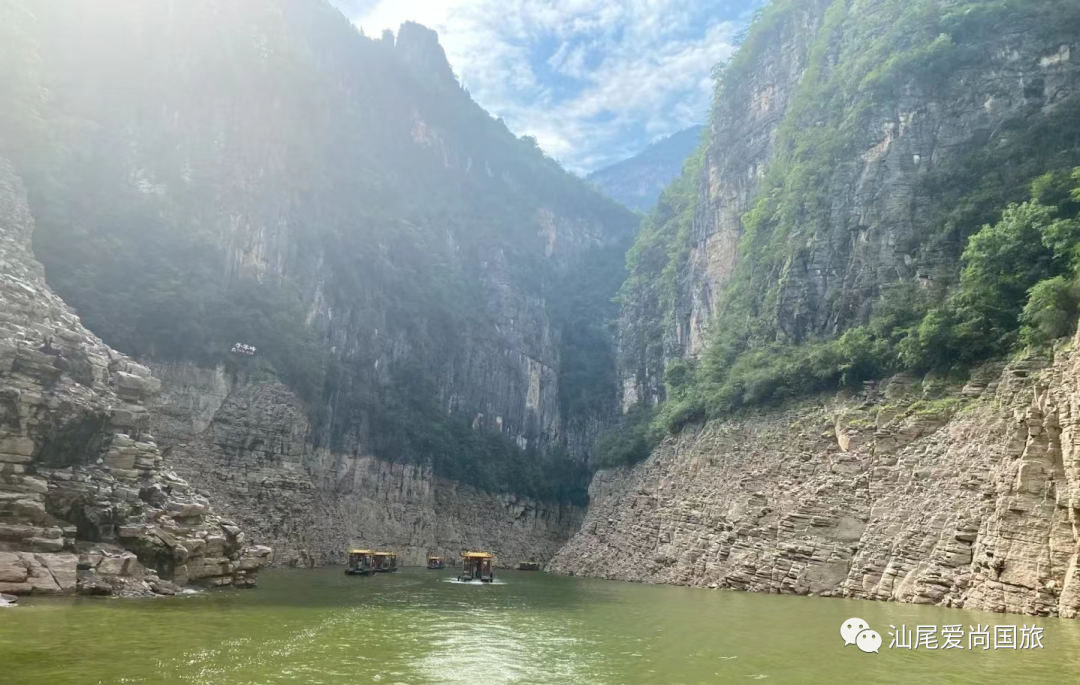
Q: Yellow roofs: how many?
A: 4